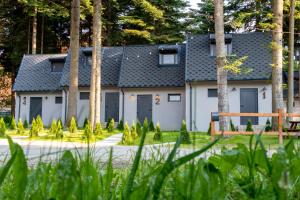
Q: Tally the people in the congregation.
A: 0